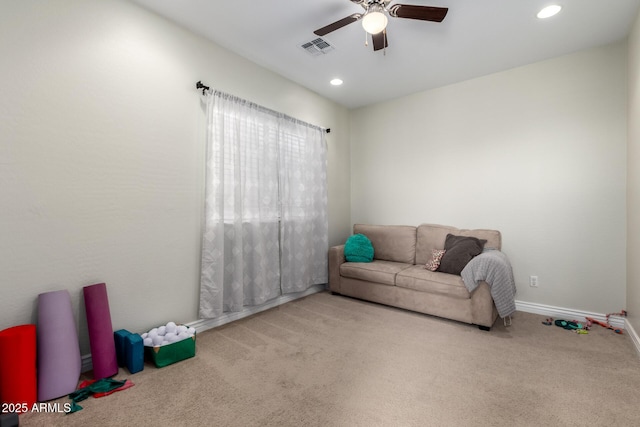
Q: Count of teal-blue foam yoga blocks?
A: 2